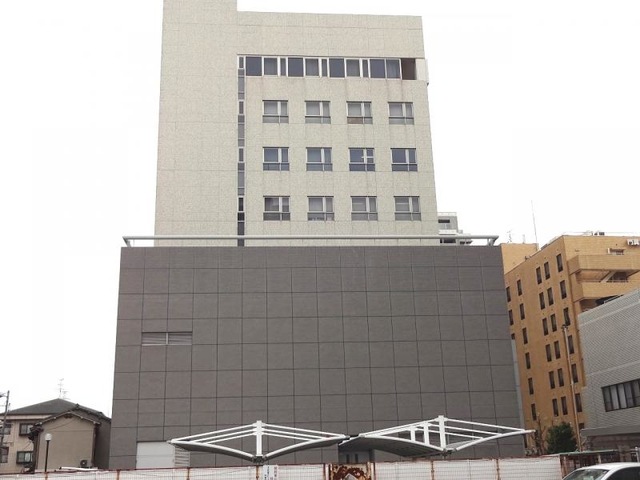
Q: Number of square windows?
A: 12